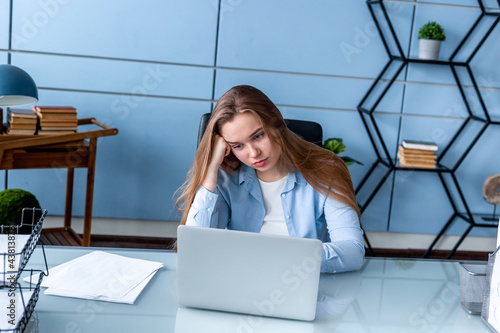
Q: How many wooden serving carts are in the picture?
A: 1